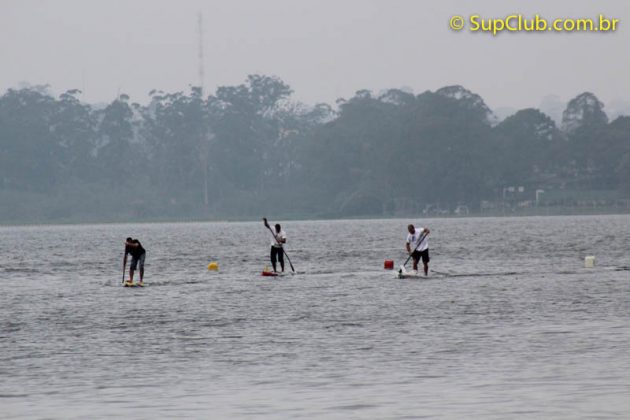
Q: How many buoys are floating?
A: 3